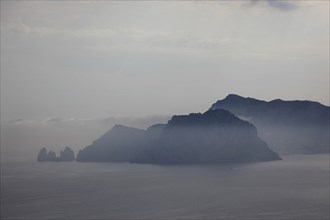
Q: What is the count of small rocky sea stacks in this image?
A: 3